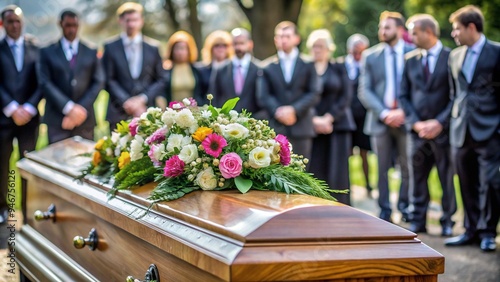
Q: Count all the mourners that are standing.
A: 12